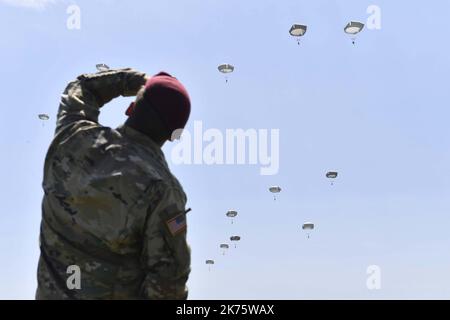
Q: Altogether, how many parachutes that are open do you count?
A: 12